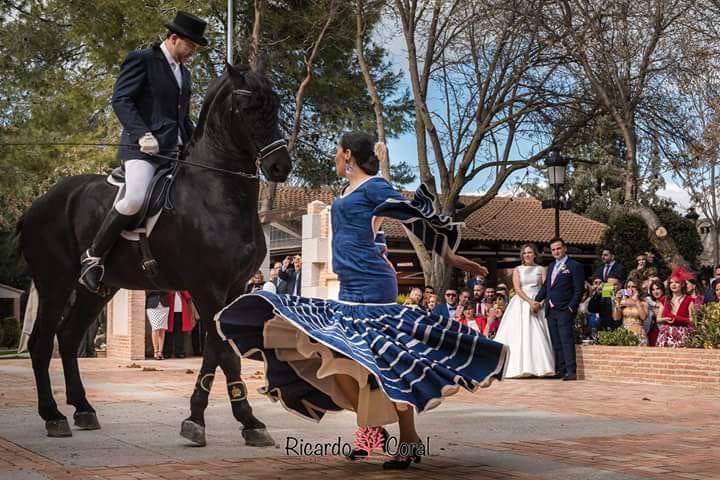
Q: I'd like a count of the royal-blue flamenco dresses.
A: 1